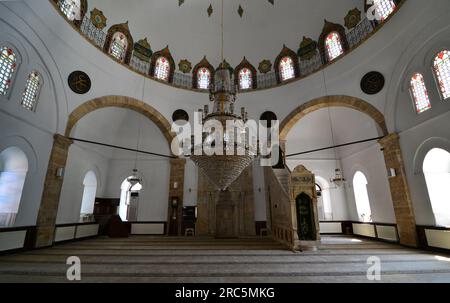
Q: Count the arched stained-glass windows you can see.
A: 12